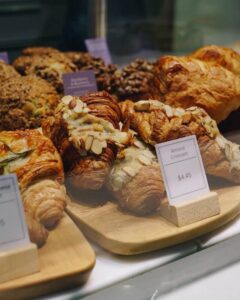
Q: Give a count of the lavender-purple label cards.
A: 3